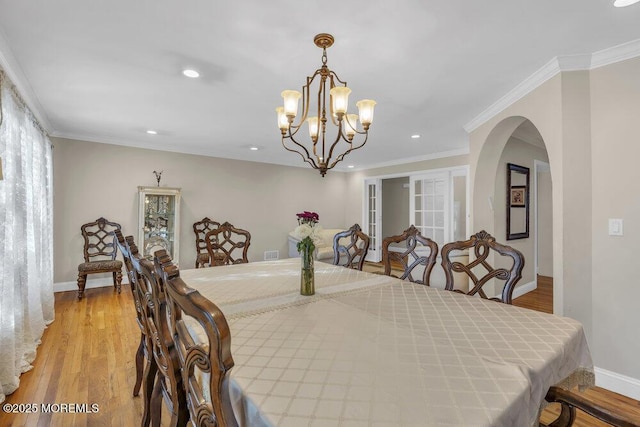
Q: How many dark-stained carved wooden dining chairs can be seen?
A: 10